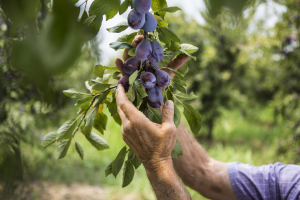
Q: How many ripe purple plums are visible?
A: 12